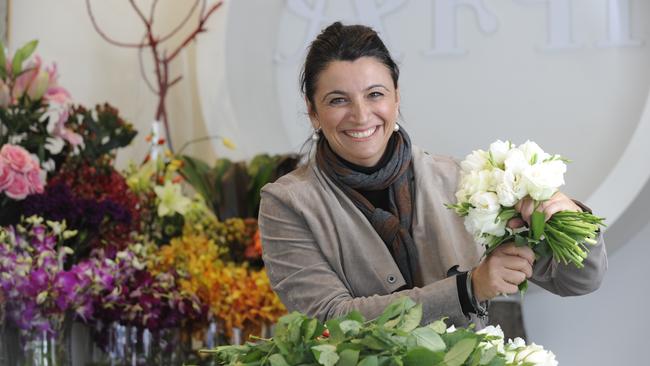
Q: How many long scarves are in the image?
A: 1